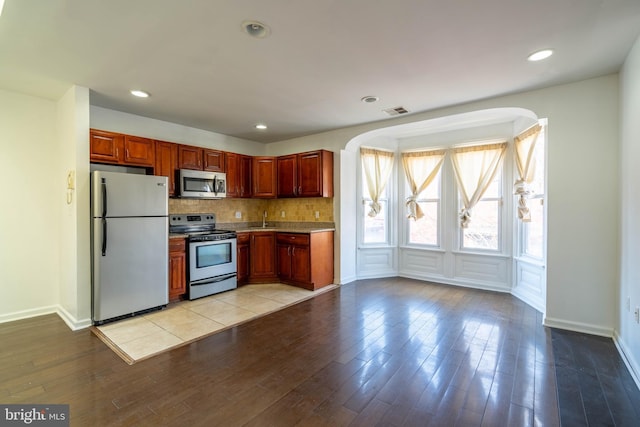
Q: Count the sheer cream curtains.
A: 4